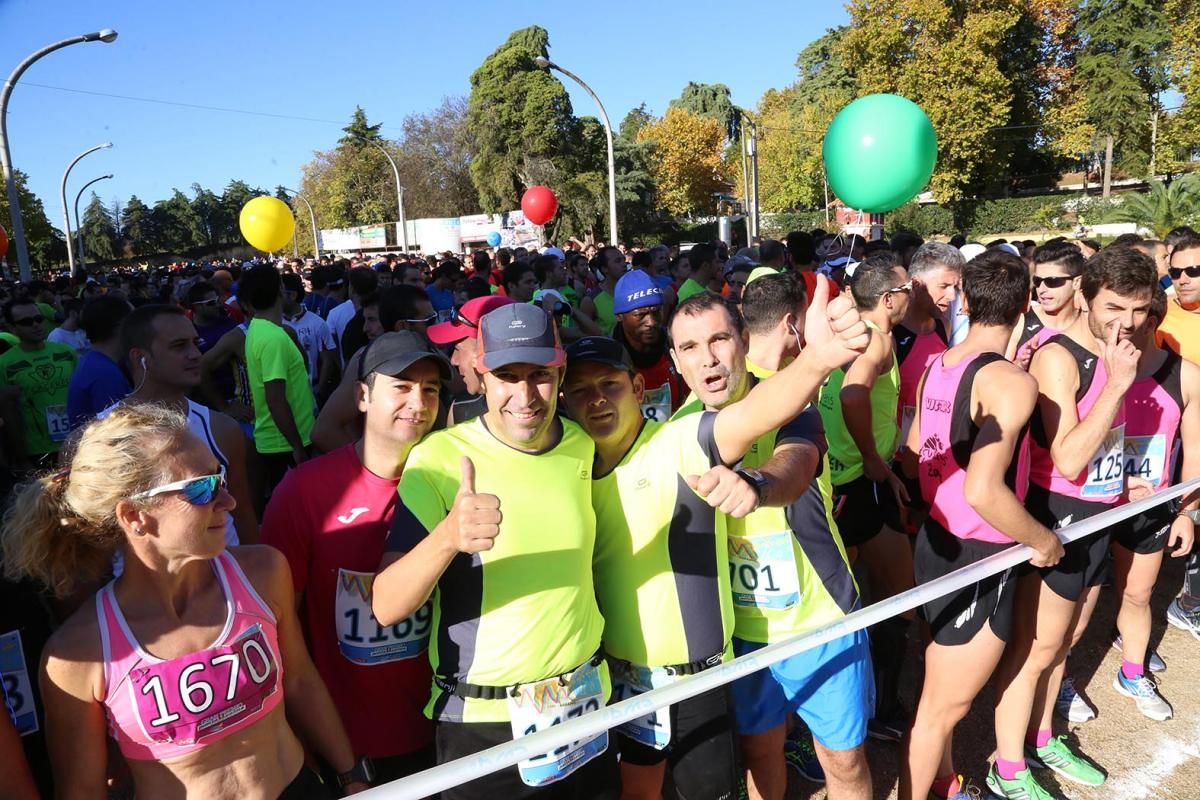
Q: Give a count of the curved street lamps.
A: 6